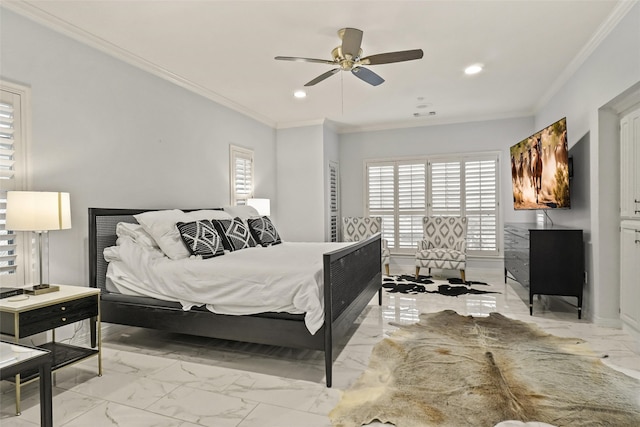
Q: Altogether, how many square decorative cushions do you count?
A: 3